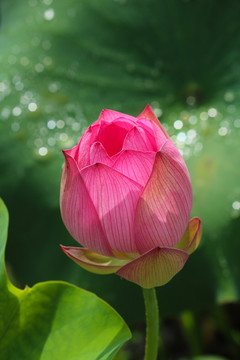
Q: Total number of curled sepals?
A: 3